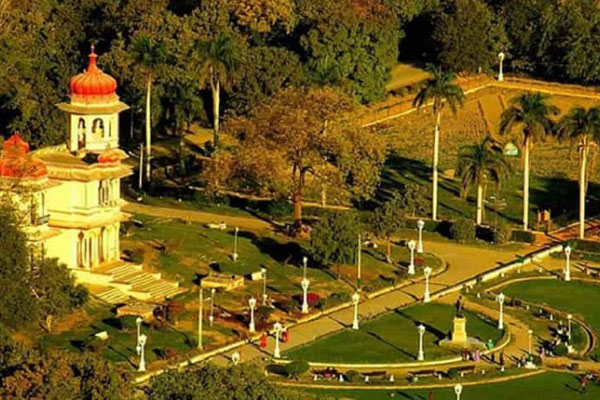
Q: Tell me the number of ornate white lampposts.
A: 14